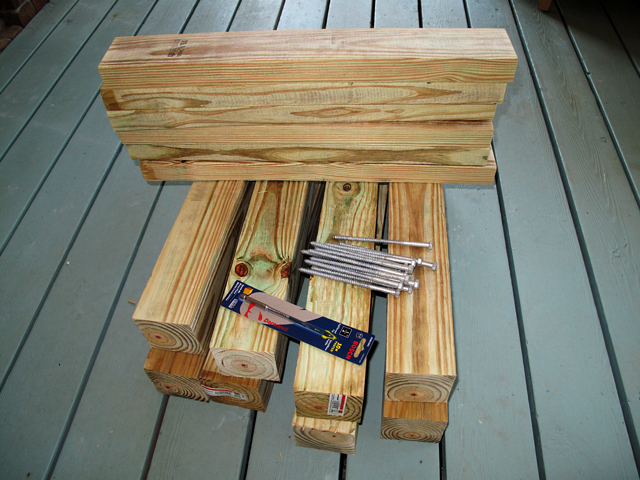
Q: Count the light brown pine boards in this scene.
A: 14